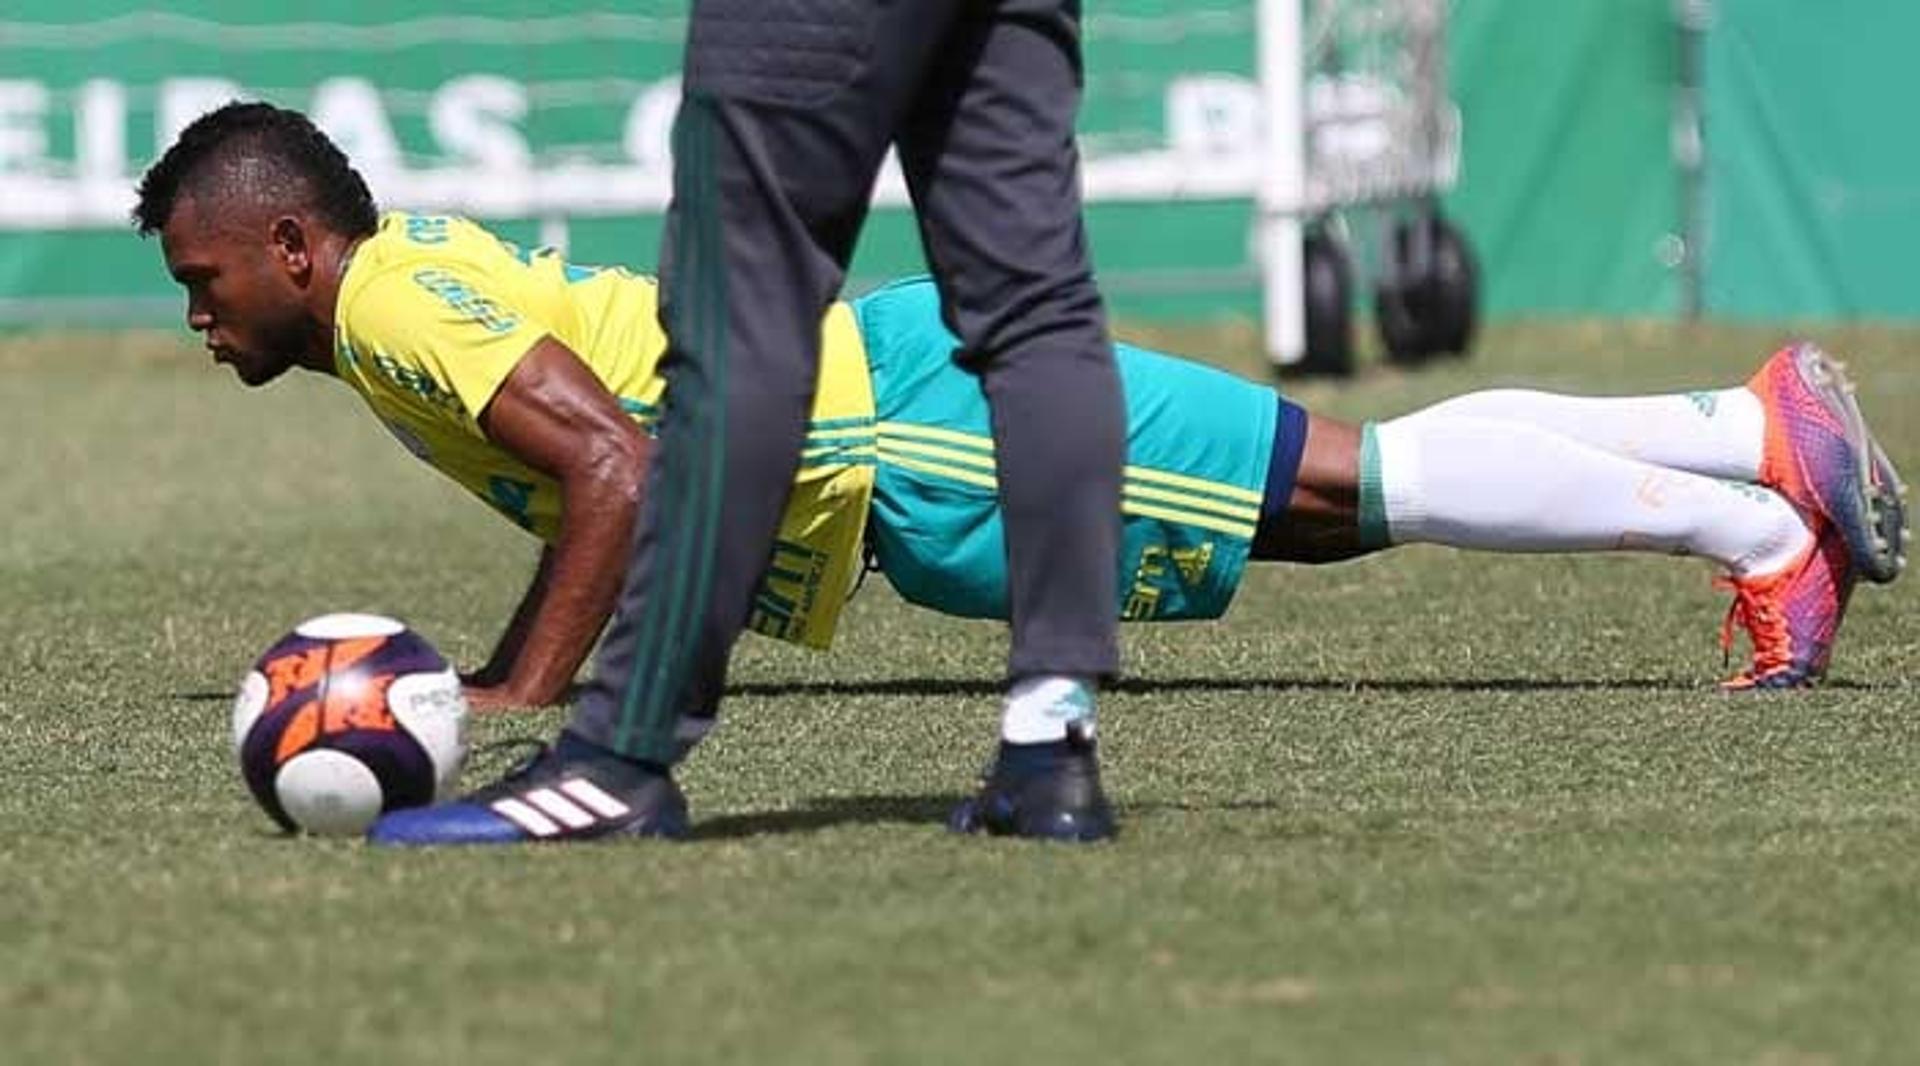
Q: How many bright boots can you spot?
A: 2